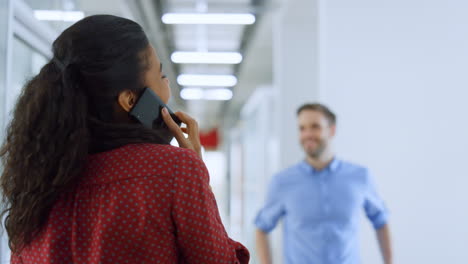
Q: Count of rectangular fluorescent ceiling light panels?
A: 5